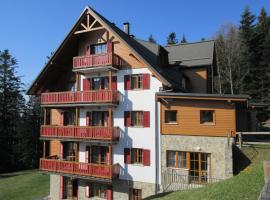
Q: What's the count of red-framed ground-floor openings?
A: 2